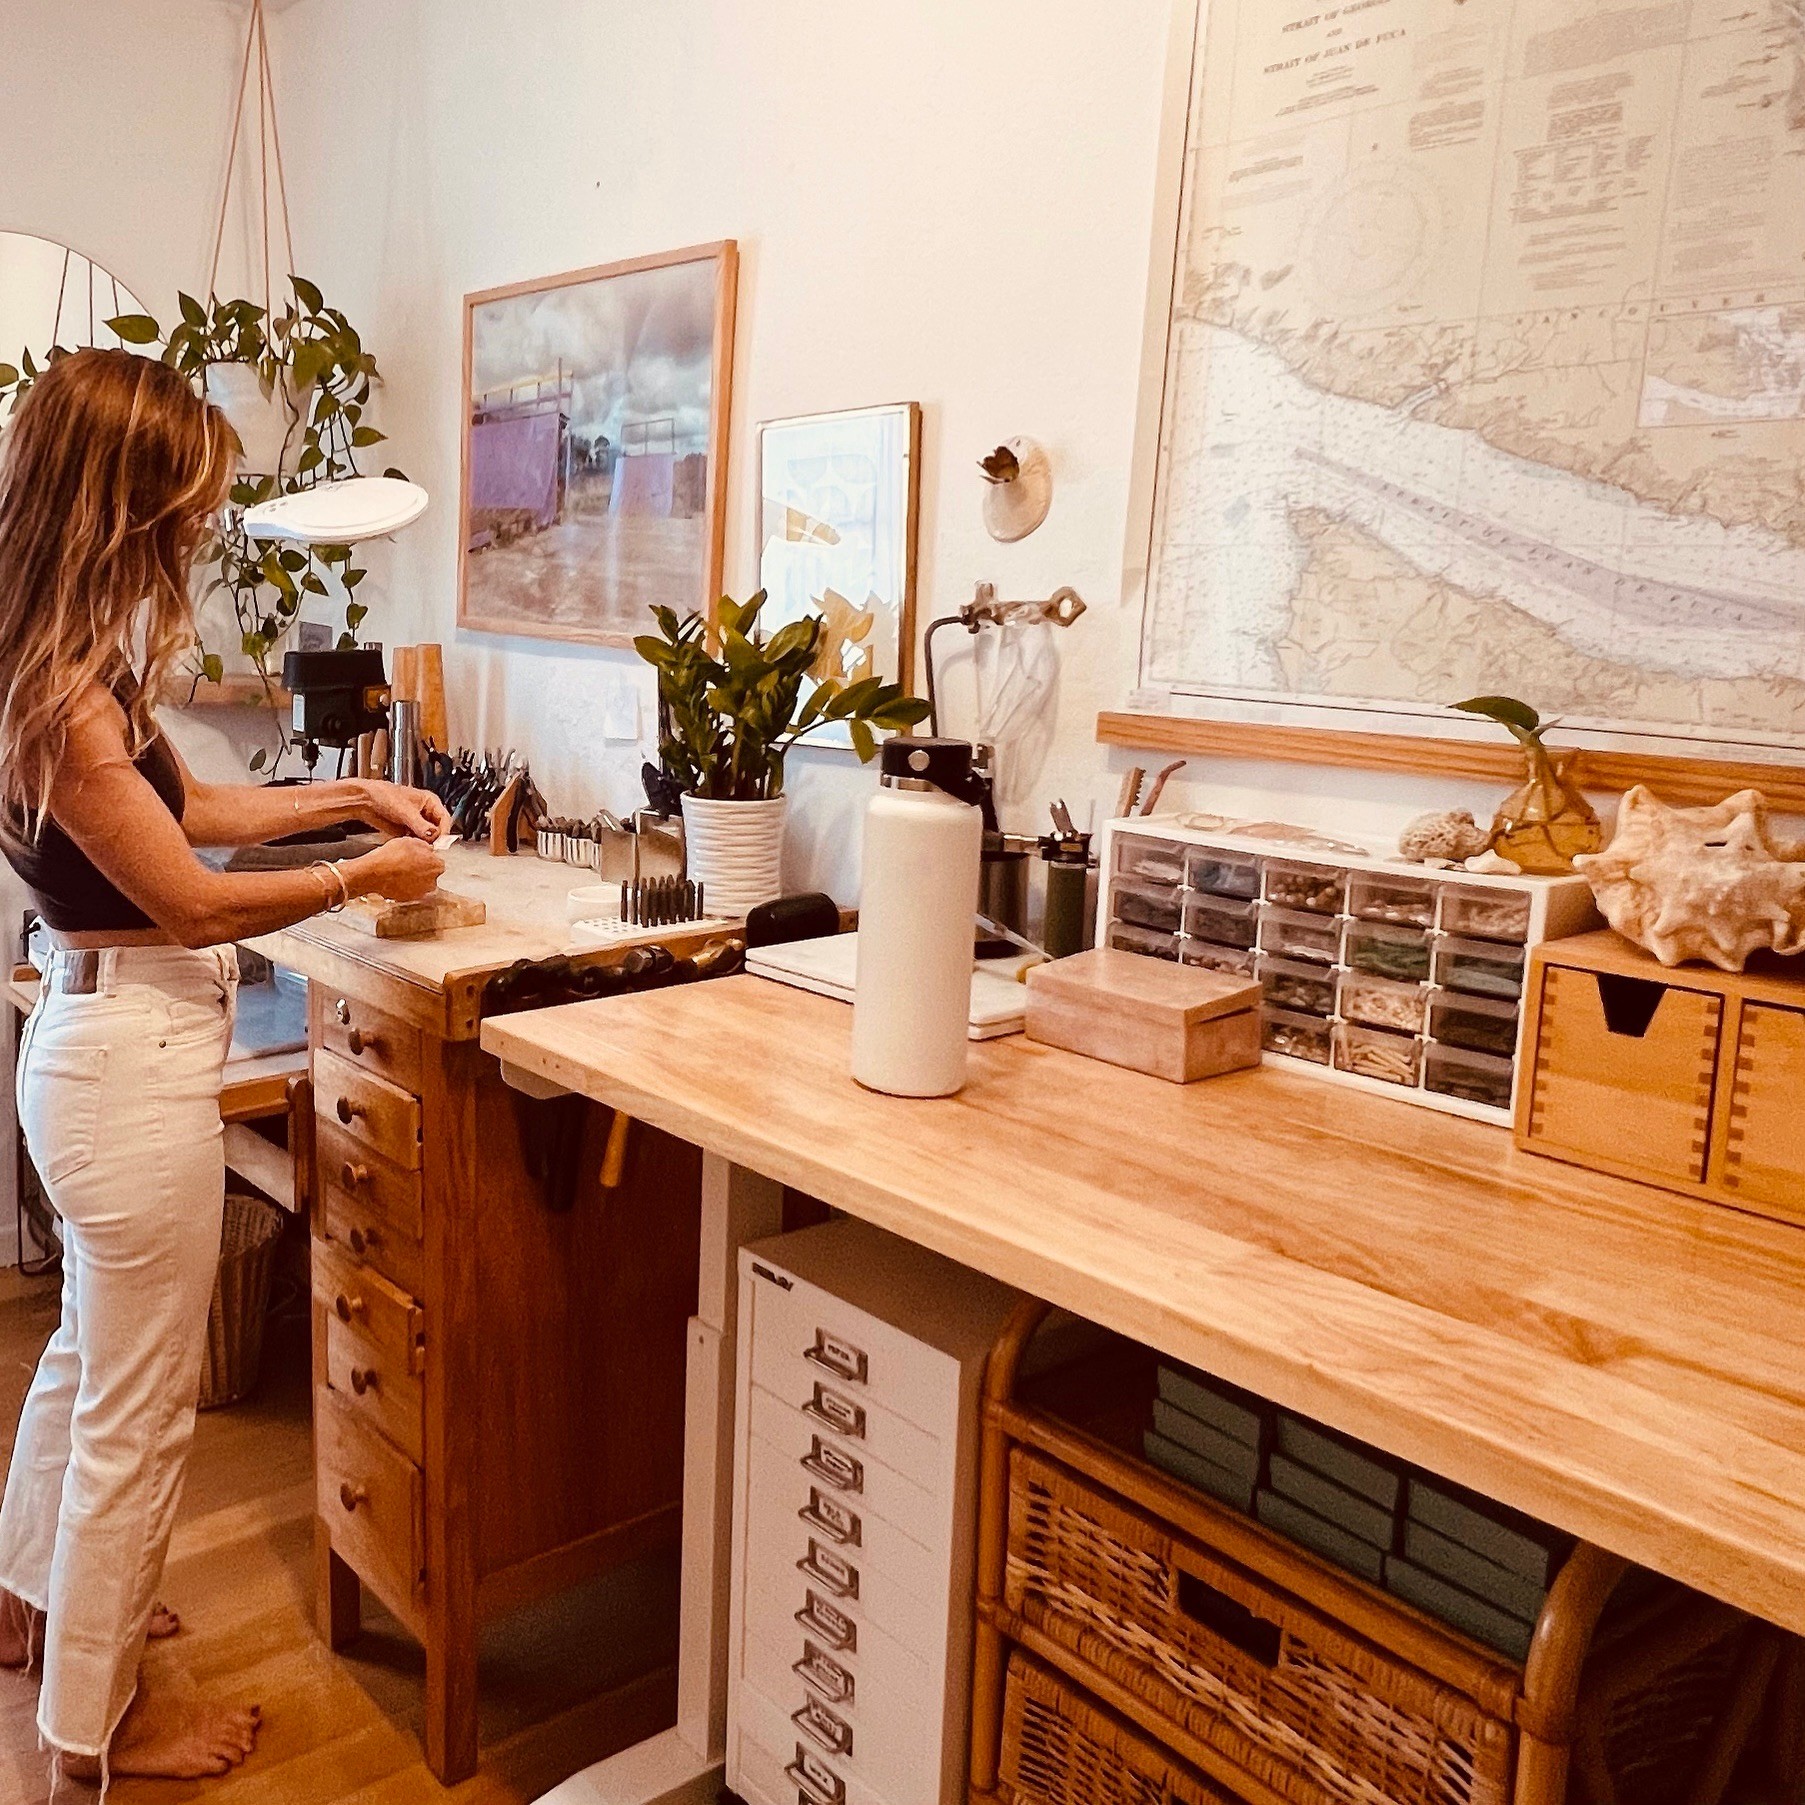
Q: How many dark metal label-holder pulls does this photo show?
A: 9